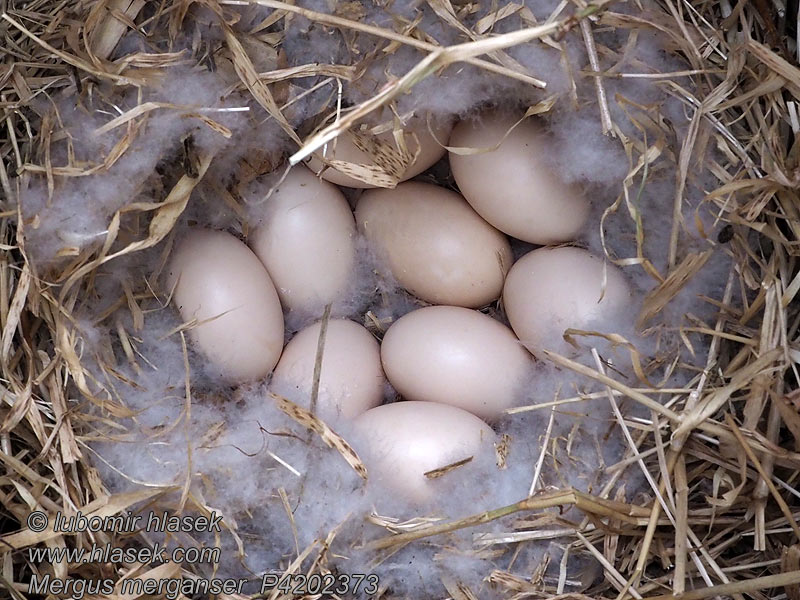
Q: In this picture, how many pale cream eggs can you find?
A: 9